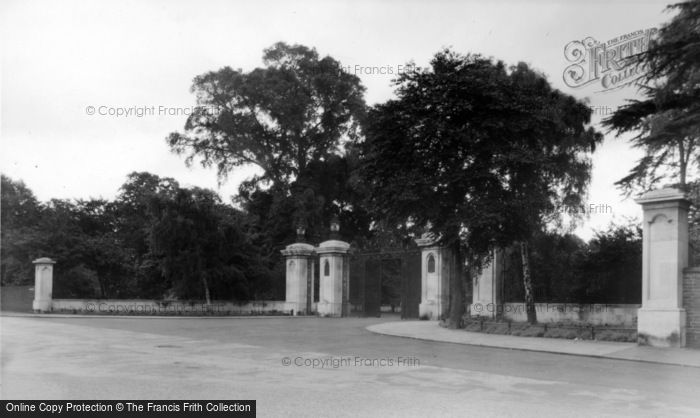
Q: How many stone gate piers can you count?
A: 6